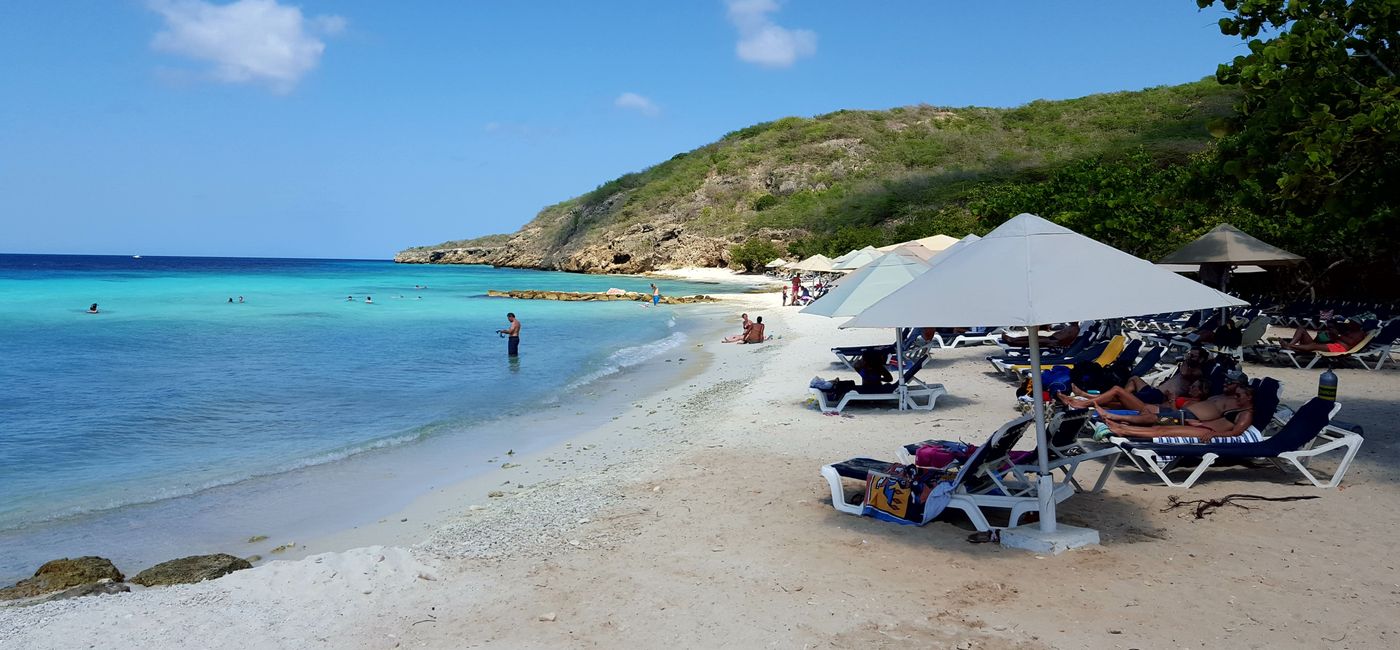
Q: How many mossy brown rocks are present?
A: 2